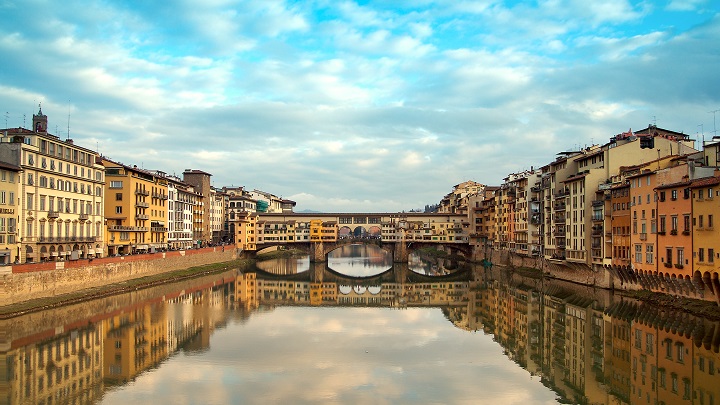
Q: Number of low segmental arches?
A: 3